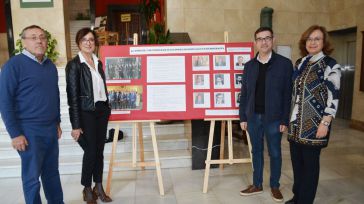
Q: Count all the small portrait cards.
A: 9